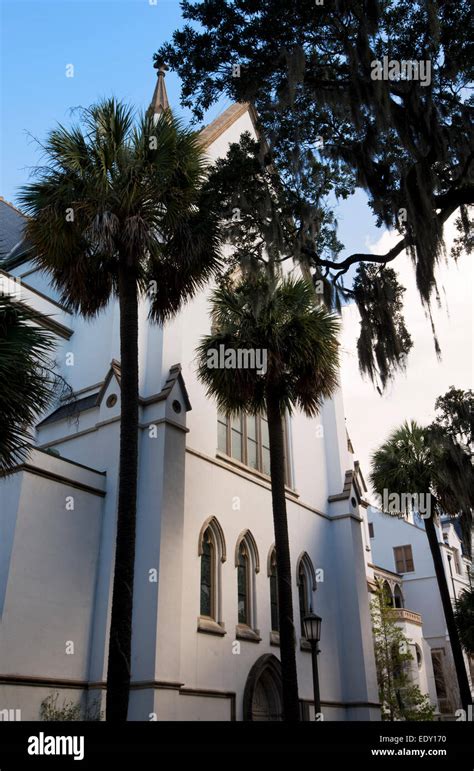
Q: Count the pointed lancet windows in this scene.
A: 4